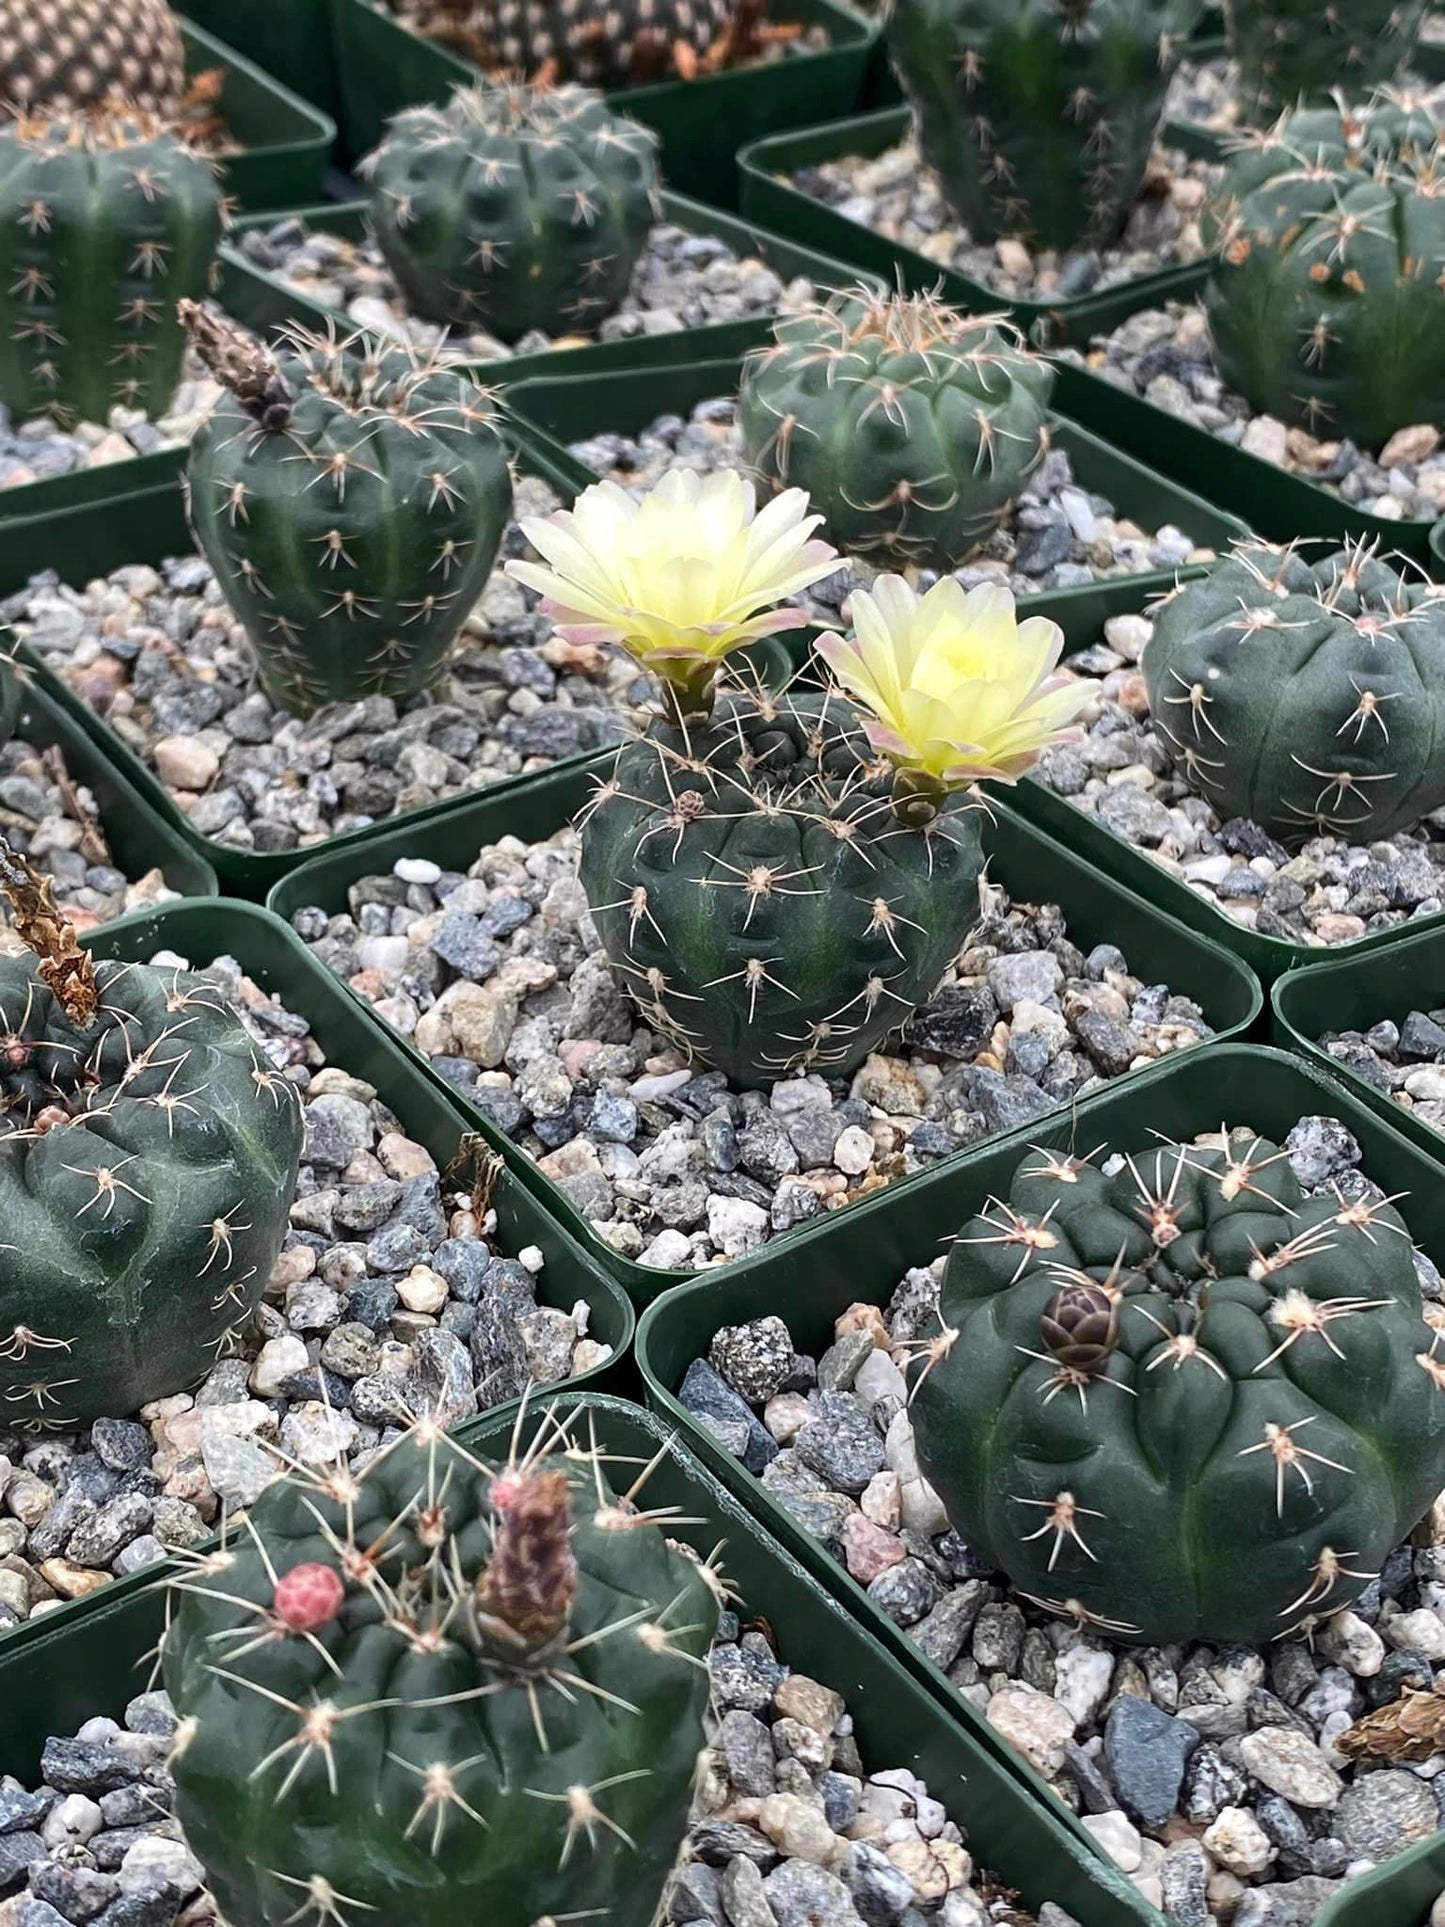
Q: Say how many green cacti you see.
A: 12